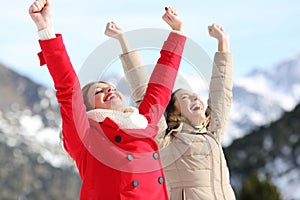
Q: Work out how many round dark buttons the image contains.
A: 5